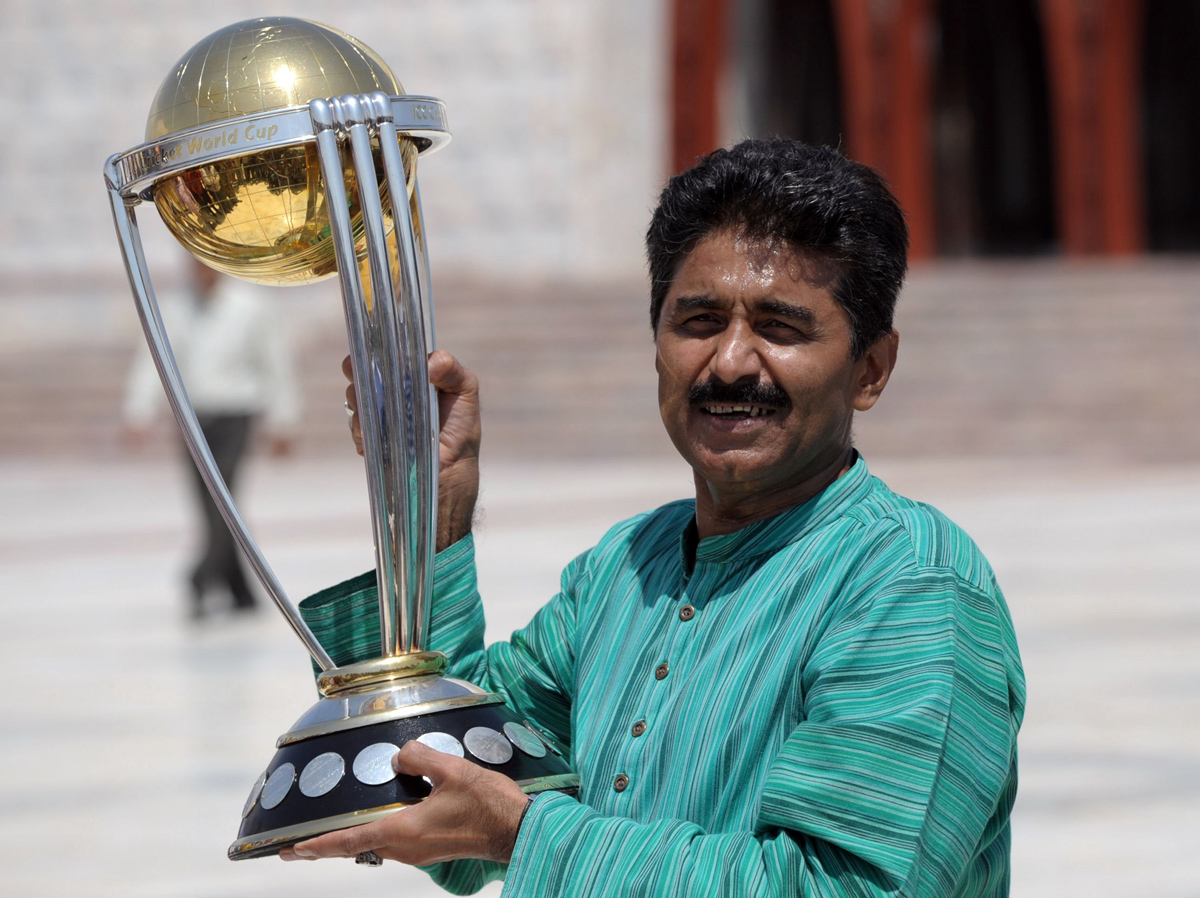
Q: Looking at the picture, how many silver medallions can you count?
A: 8